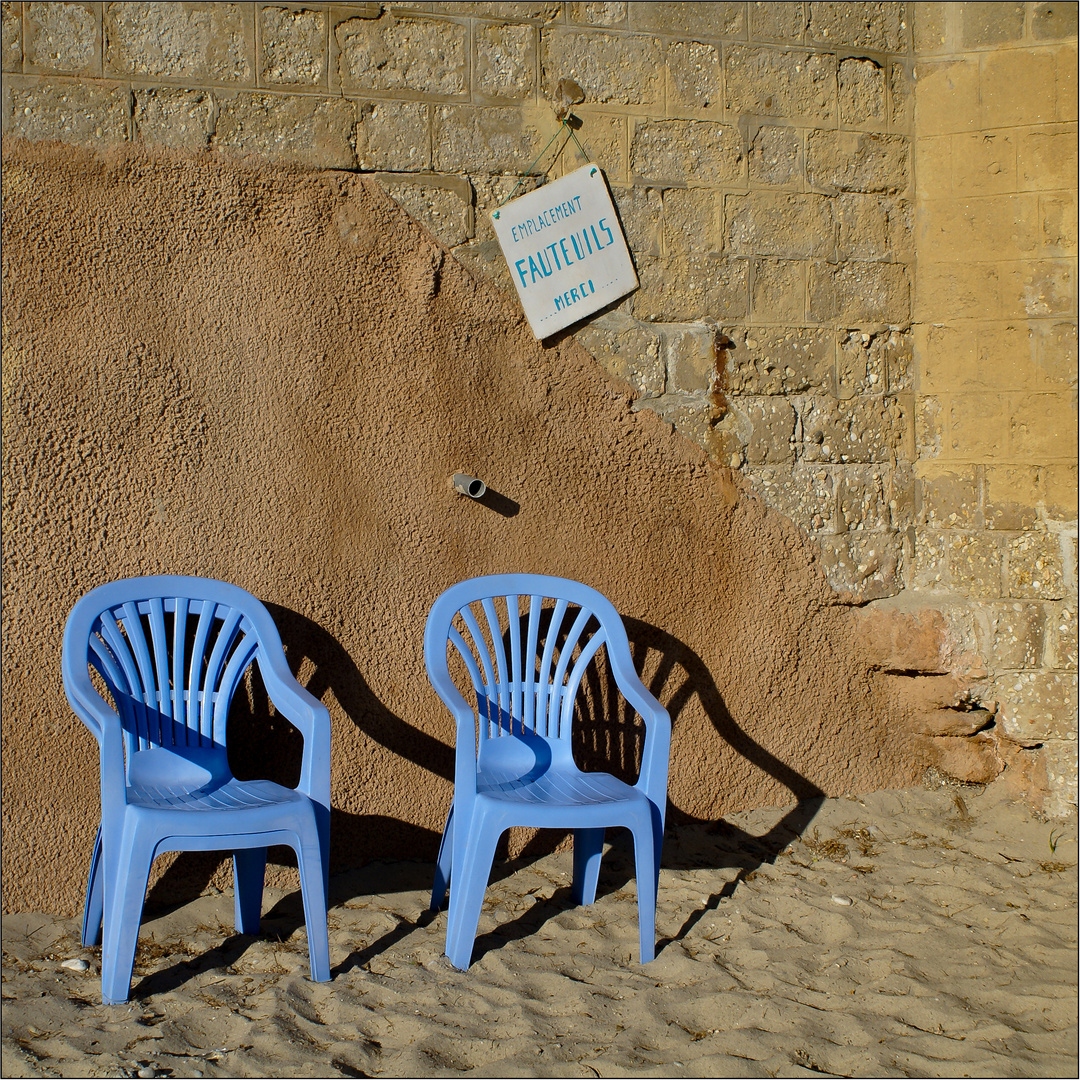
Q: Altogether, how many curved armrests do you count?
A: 4